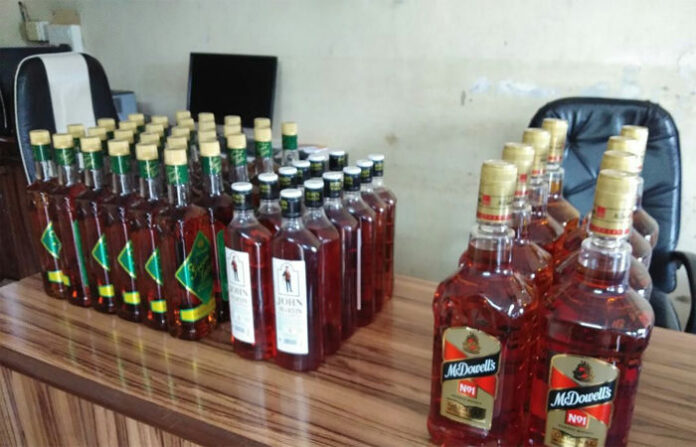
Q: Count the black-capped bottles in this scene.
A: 12